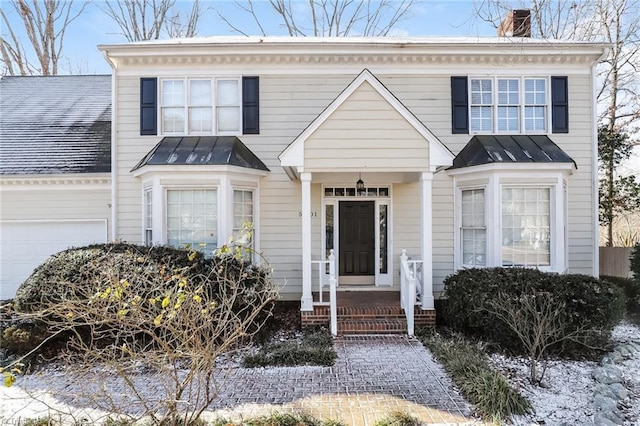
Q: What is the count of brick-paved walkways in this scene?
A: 1